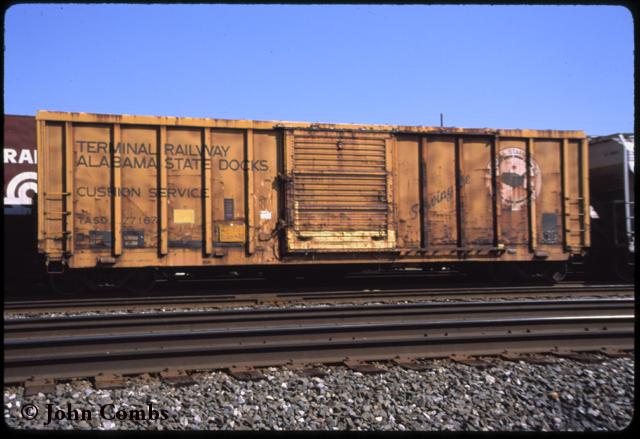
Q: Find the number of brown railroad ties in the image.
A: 11